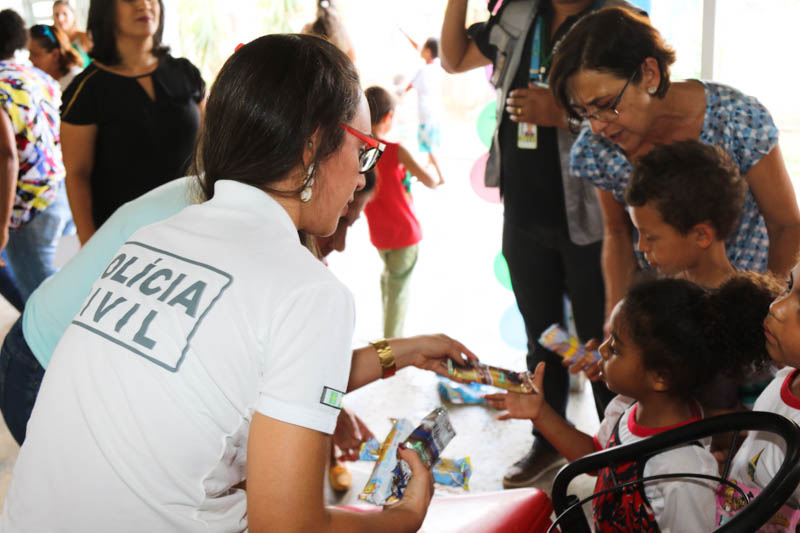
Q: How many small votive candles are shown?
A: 0